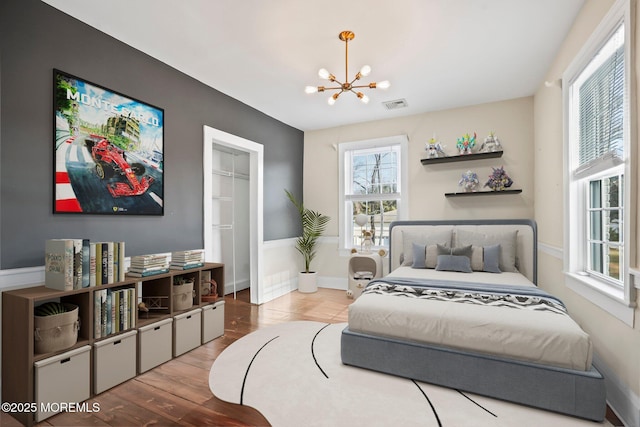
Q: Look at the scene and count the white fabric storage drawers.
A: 5